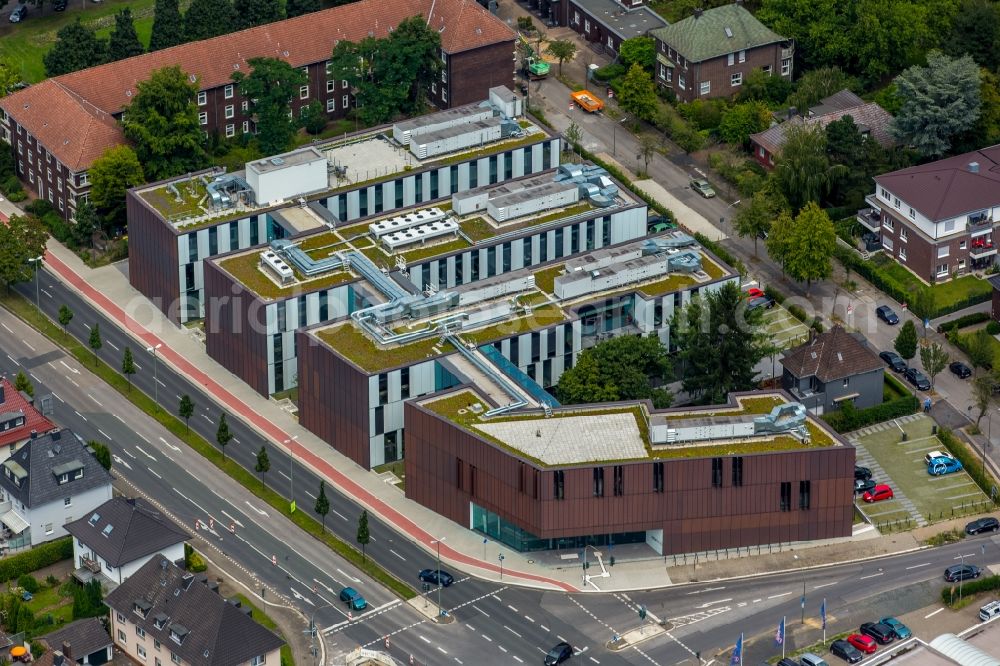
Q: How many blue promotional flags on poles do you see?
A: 3